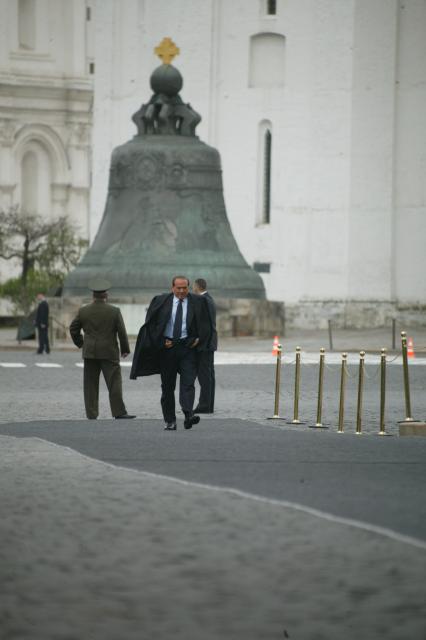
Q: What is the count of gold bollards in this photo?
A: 7